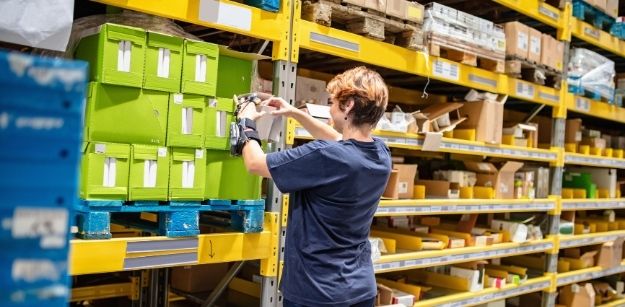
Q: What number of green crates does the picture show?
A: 11